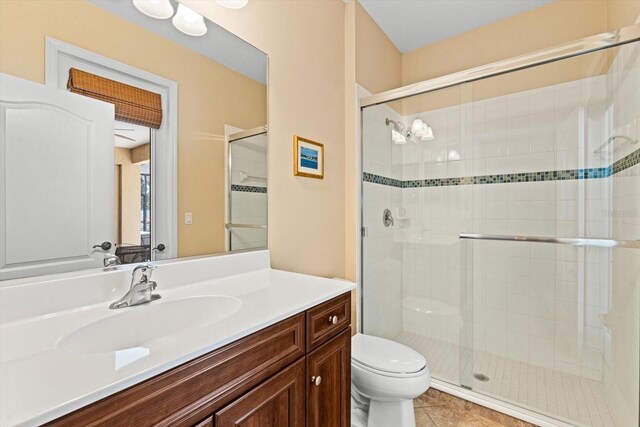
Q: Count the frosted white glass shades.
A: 3